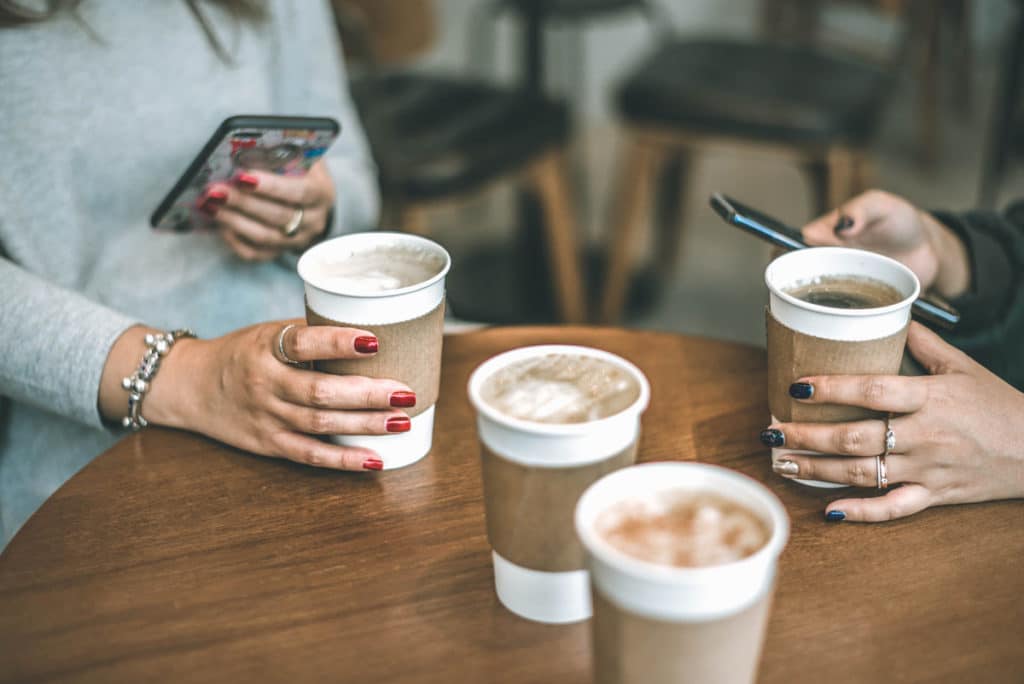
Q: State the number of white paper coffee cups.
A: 4